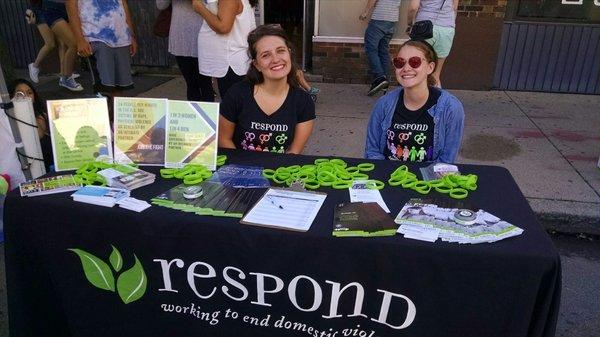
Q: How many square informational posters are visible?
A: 3